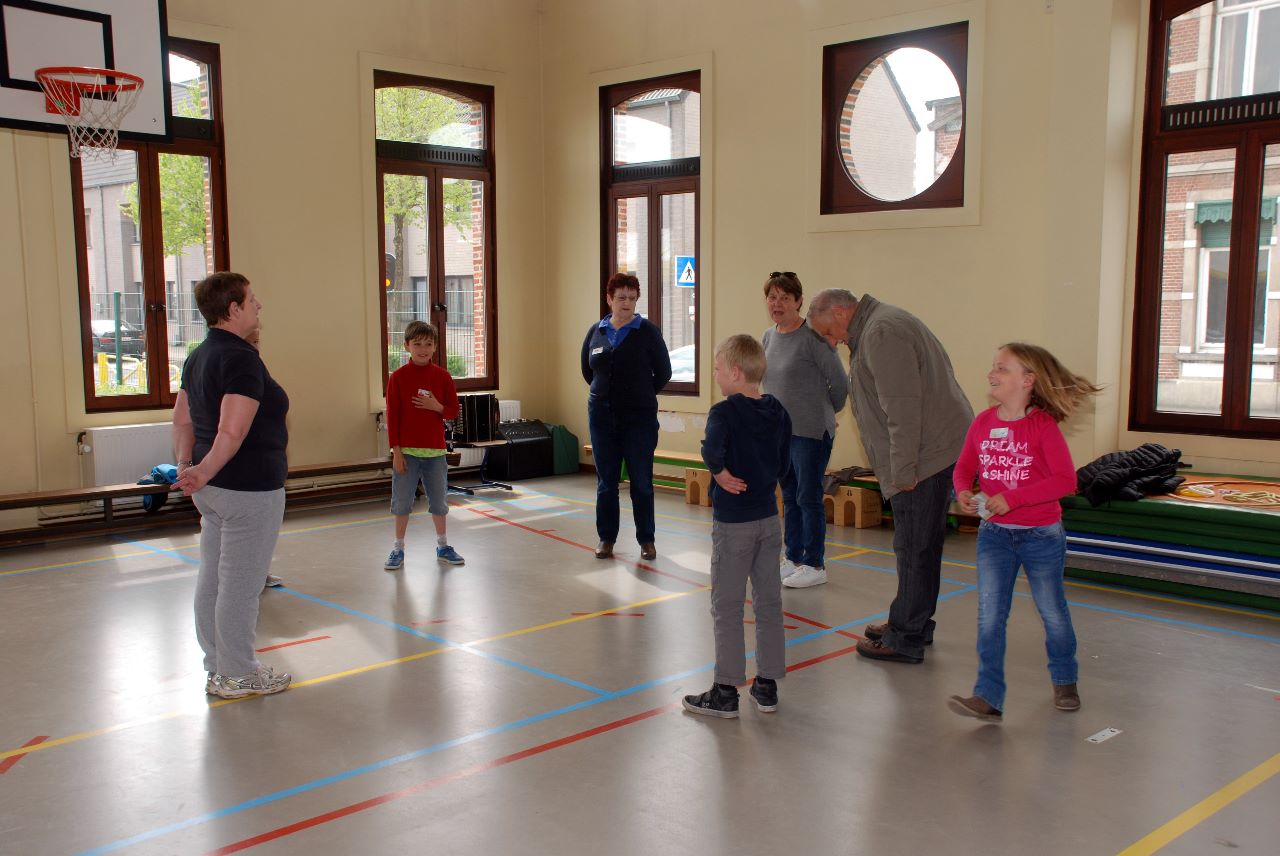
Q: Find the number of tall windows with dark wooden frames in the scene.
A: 4